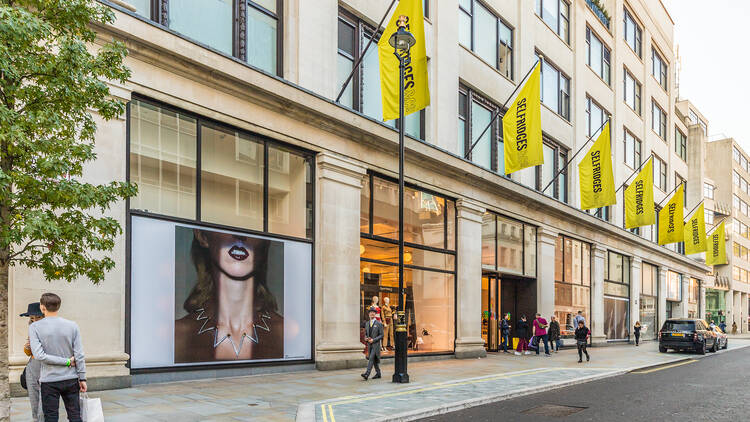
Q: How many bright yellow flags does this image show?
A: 7